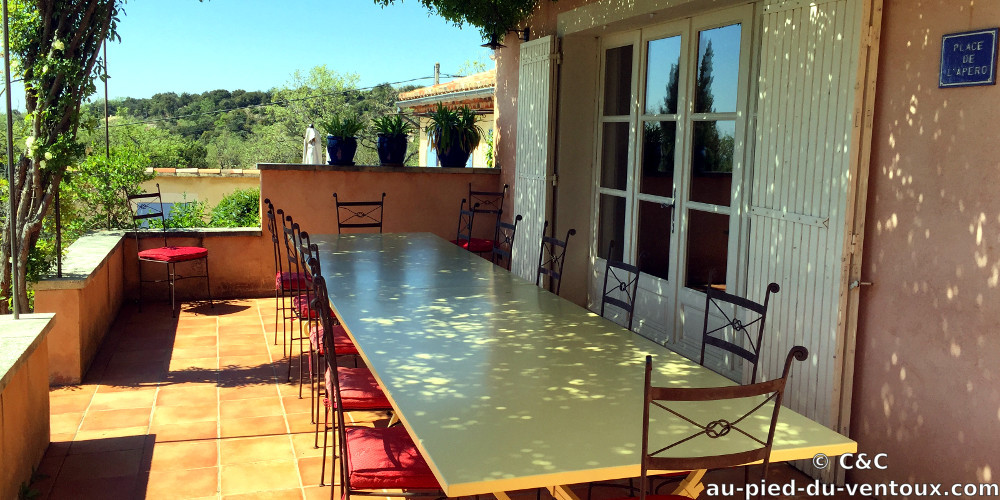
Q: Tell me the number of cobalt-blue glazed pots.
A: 3